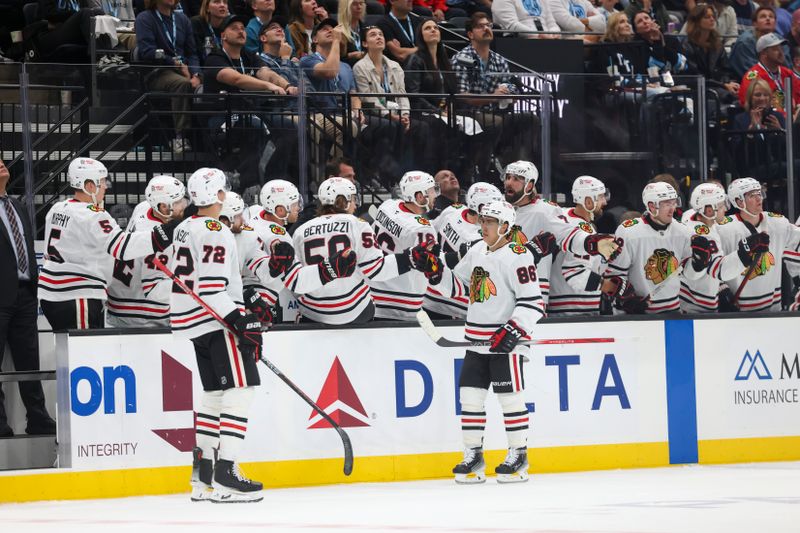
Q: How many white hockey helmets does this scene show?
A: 14